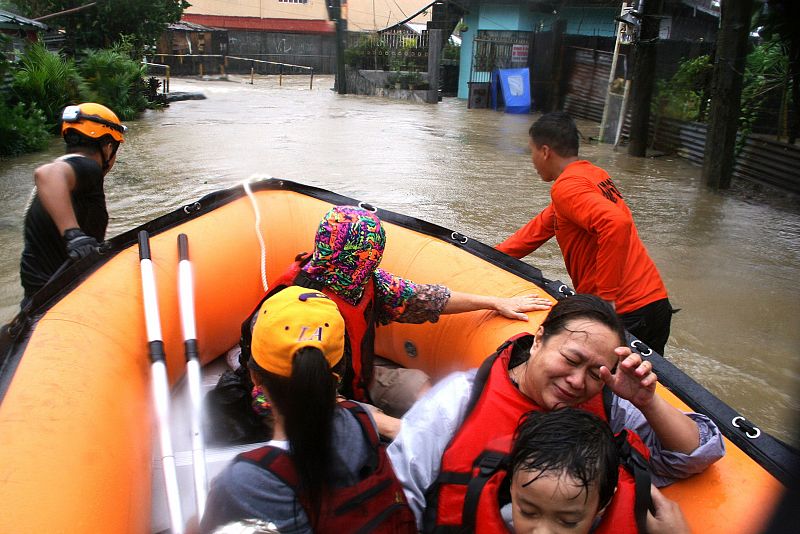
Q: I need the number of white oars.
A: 2